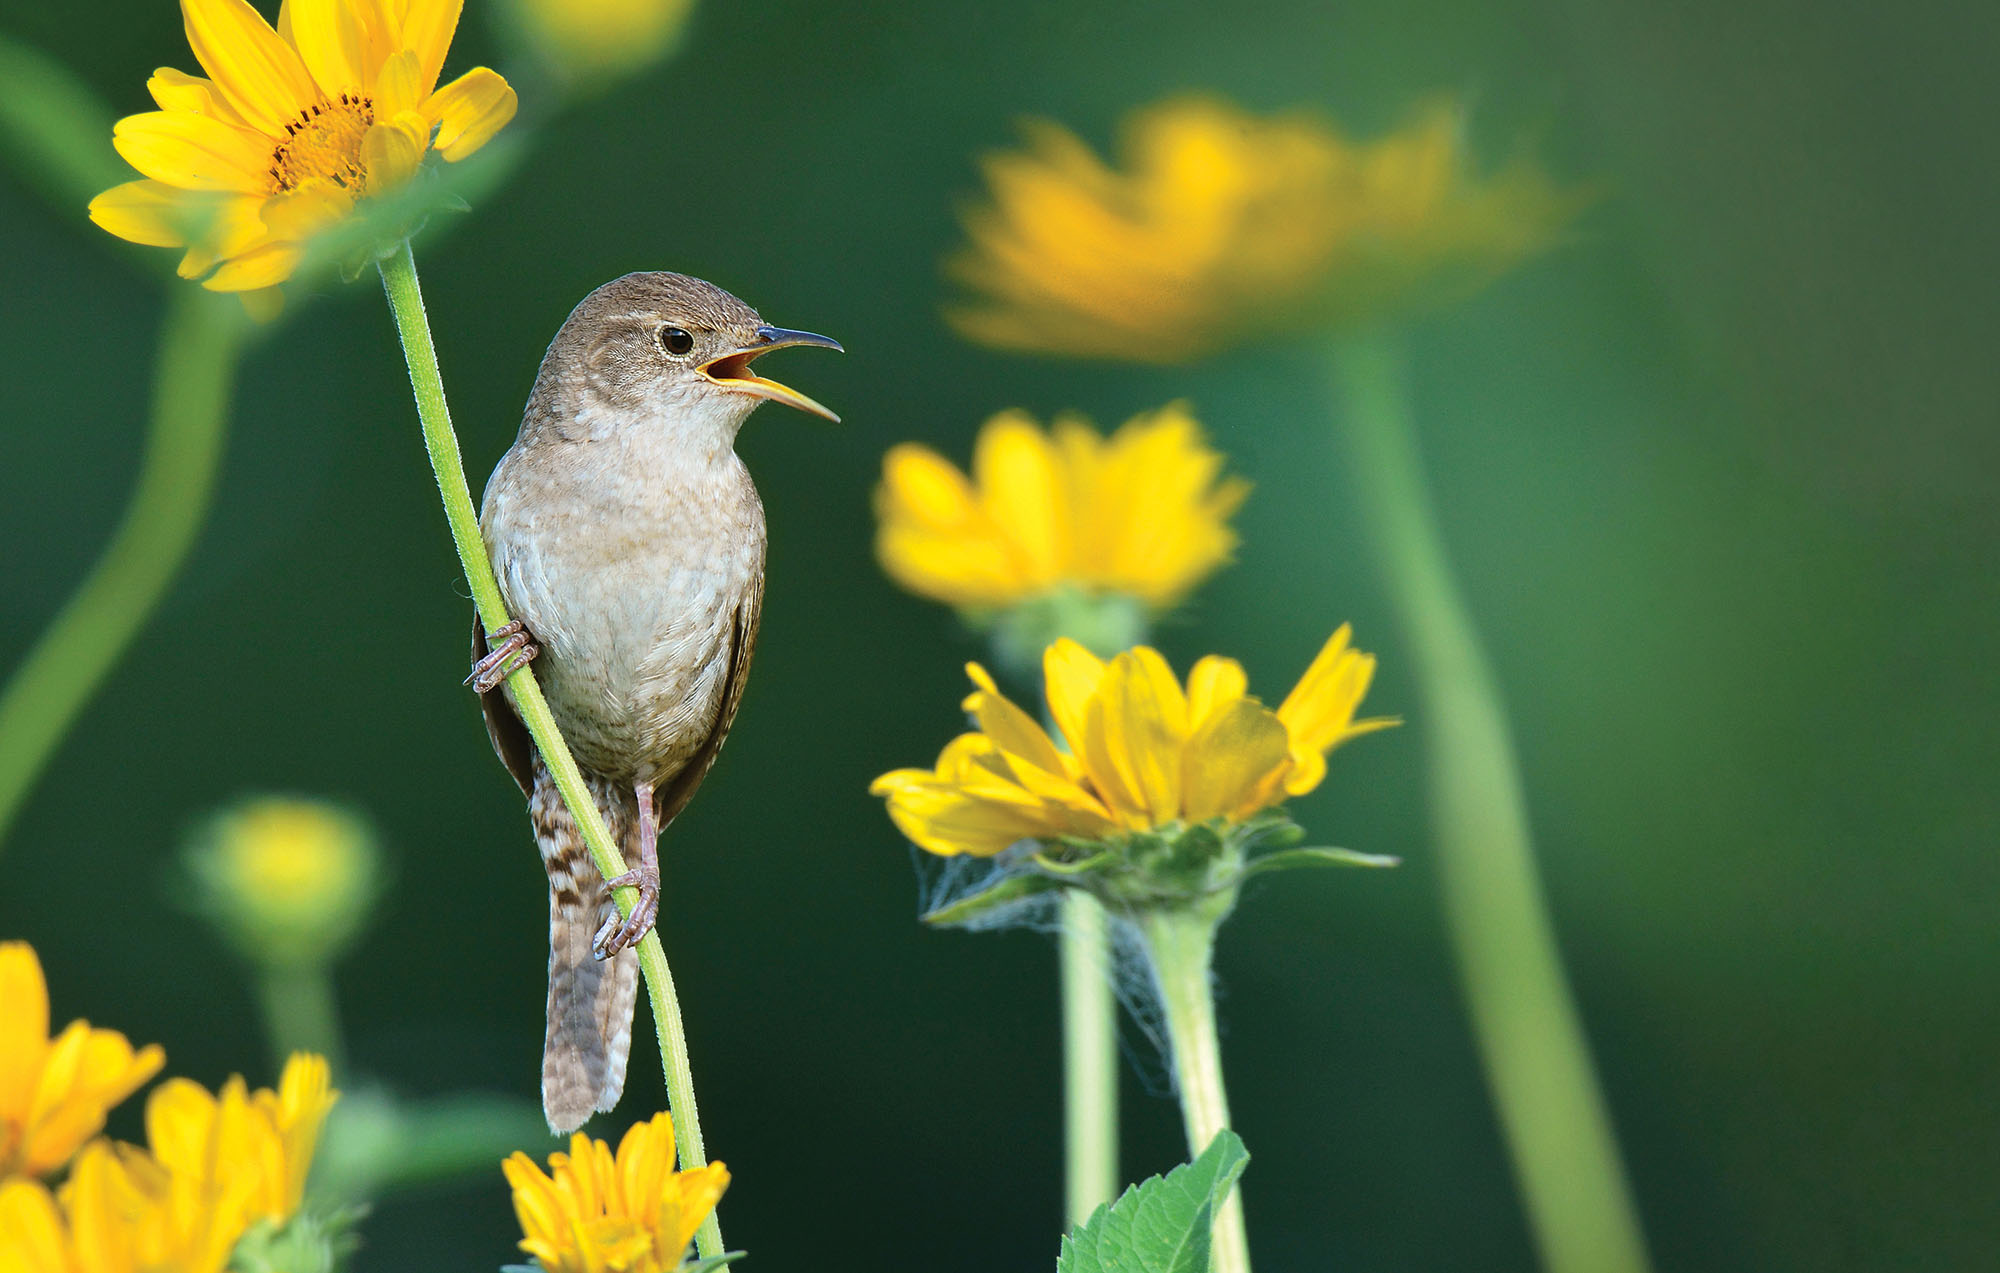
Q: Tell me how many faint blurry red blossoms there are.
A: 0